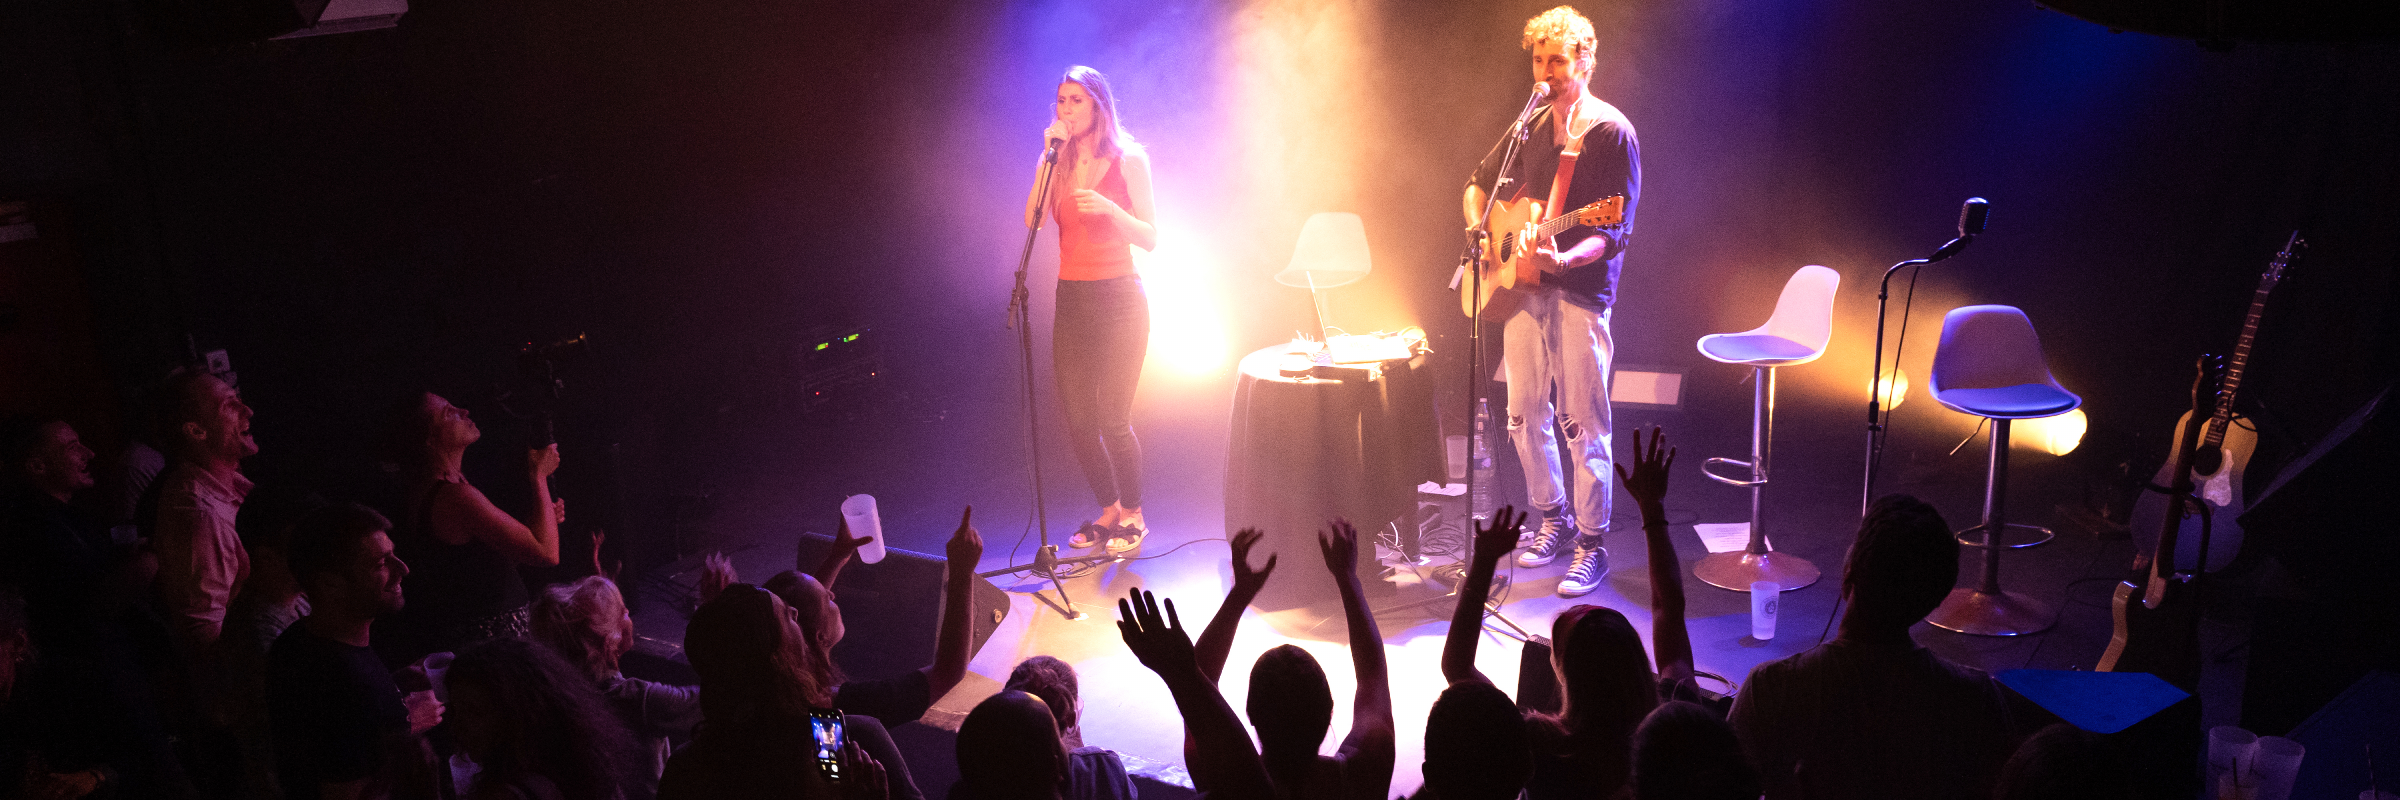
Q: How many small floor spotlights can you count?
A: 2